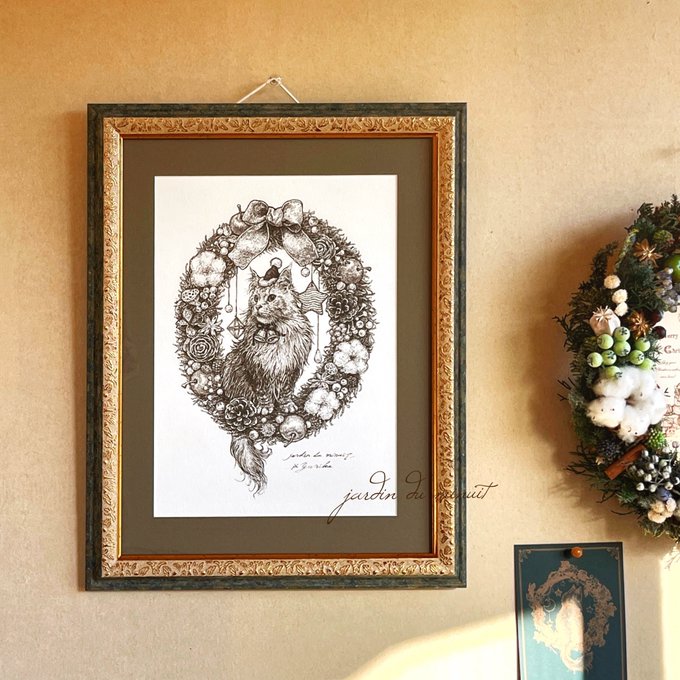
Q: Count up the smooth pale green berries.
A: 9